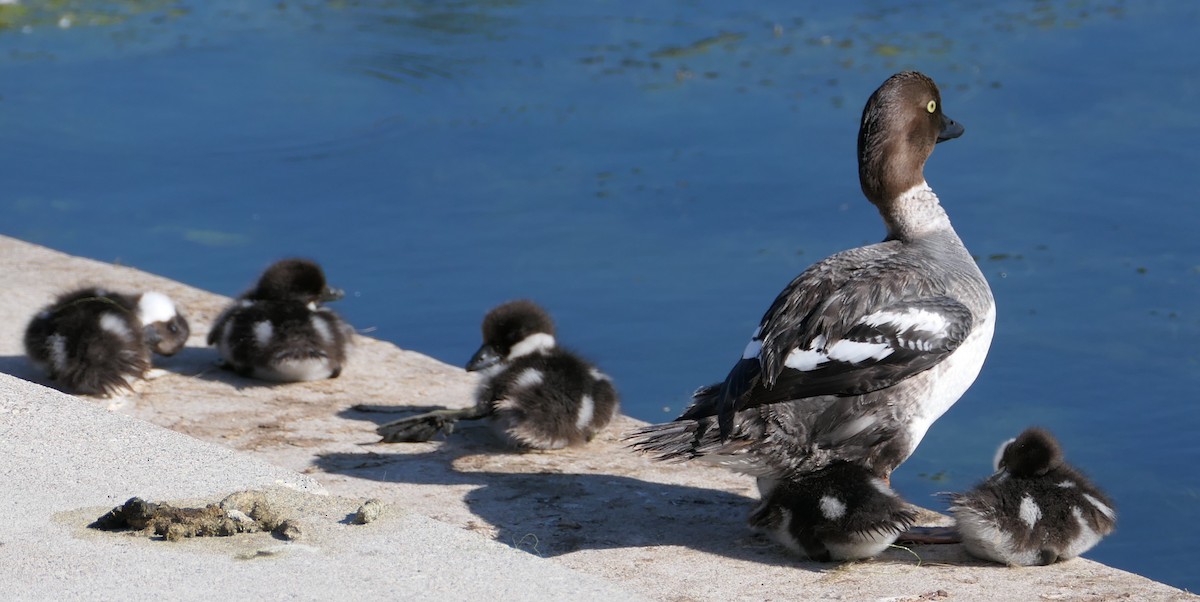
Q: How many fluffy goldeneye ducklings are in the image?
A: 5